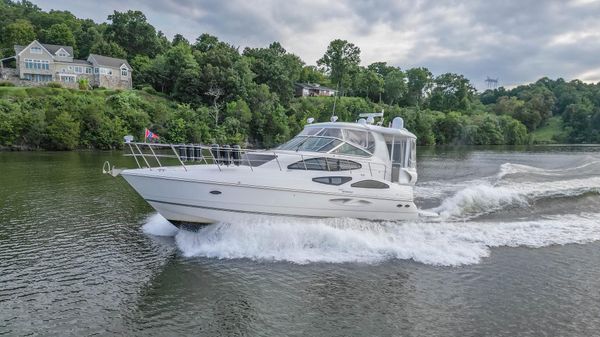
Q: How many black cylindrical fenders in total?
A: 6